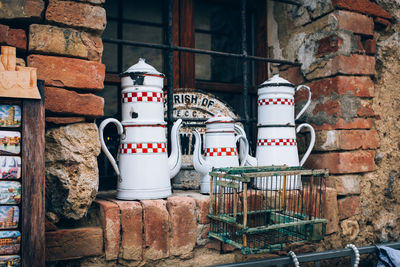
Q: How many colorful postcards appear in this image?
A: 7